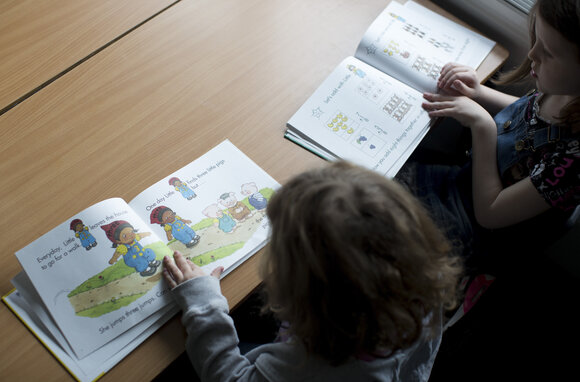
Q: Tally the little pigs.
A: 3